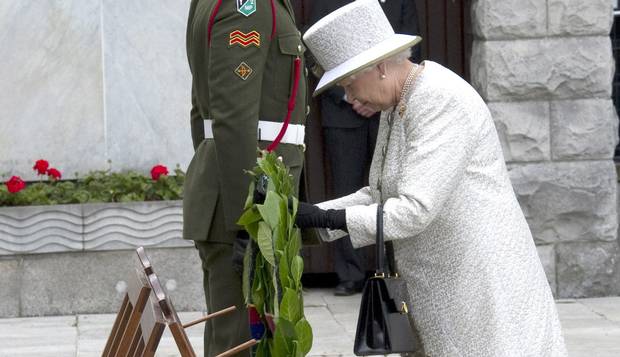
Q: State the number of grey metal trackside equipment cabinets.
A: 0